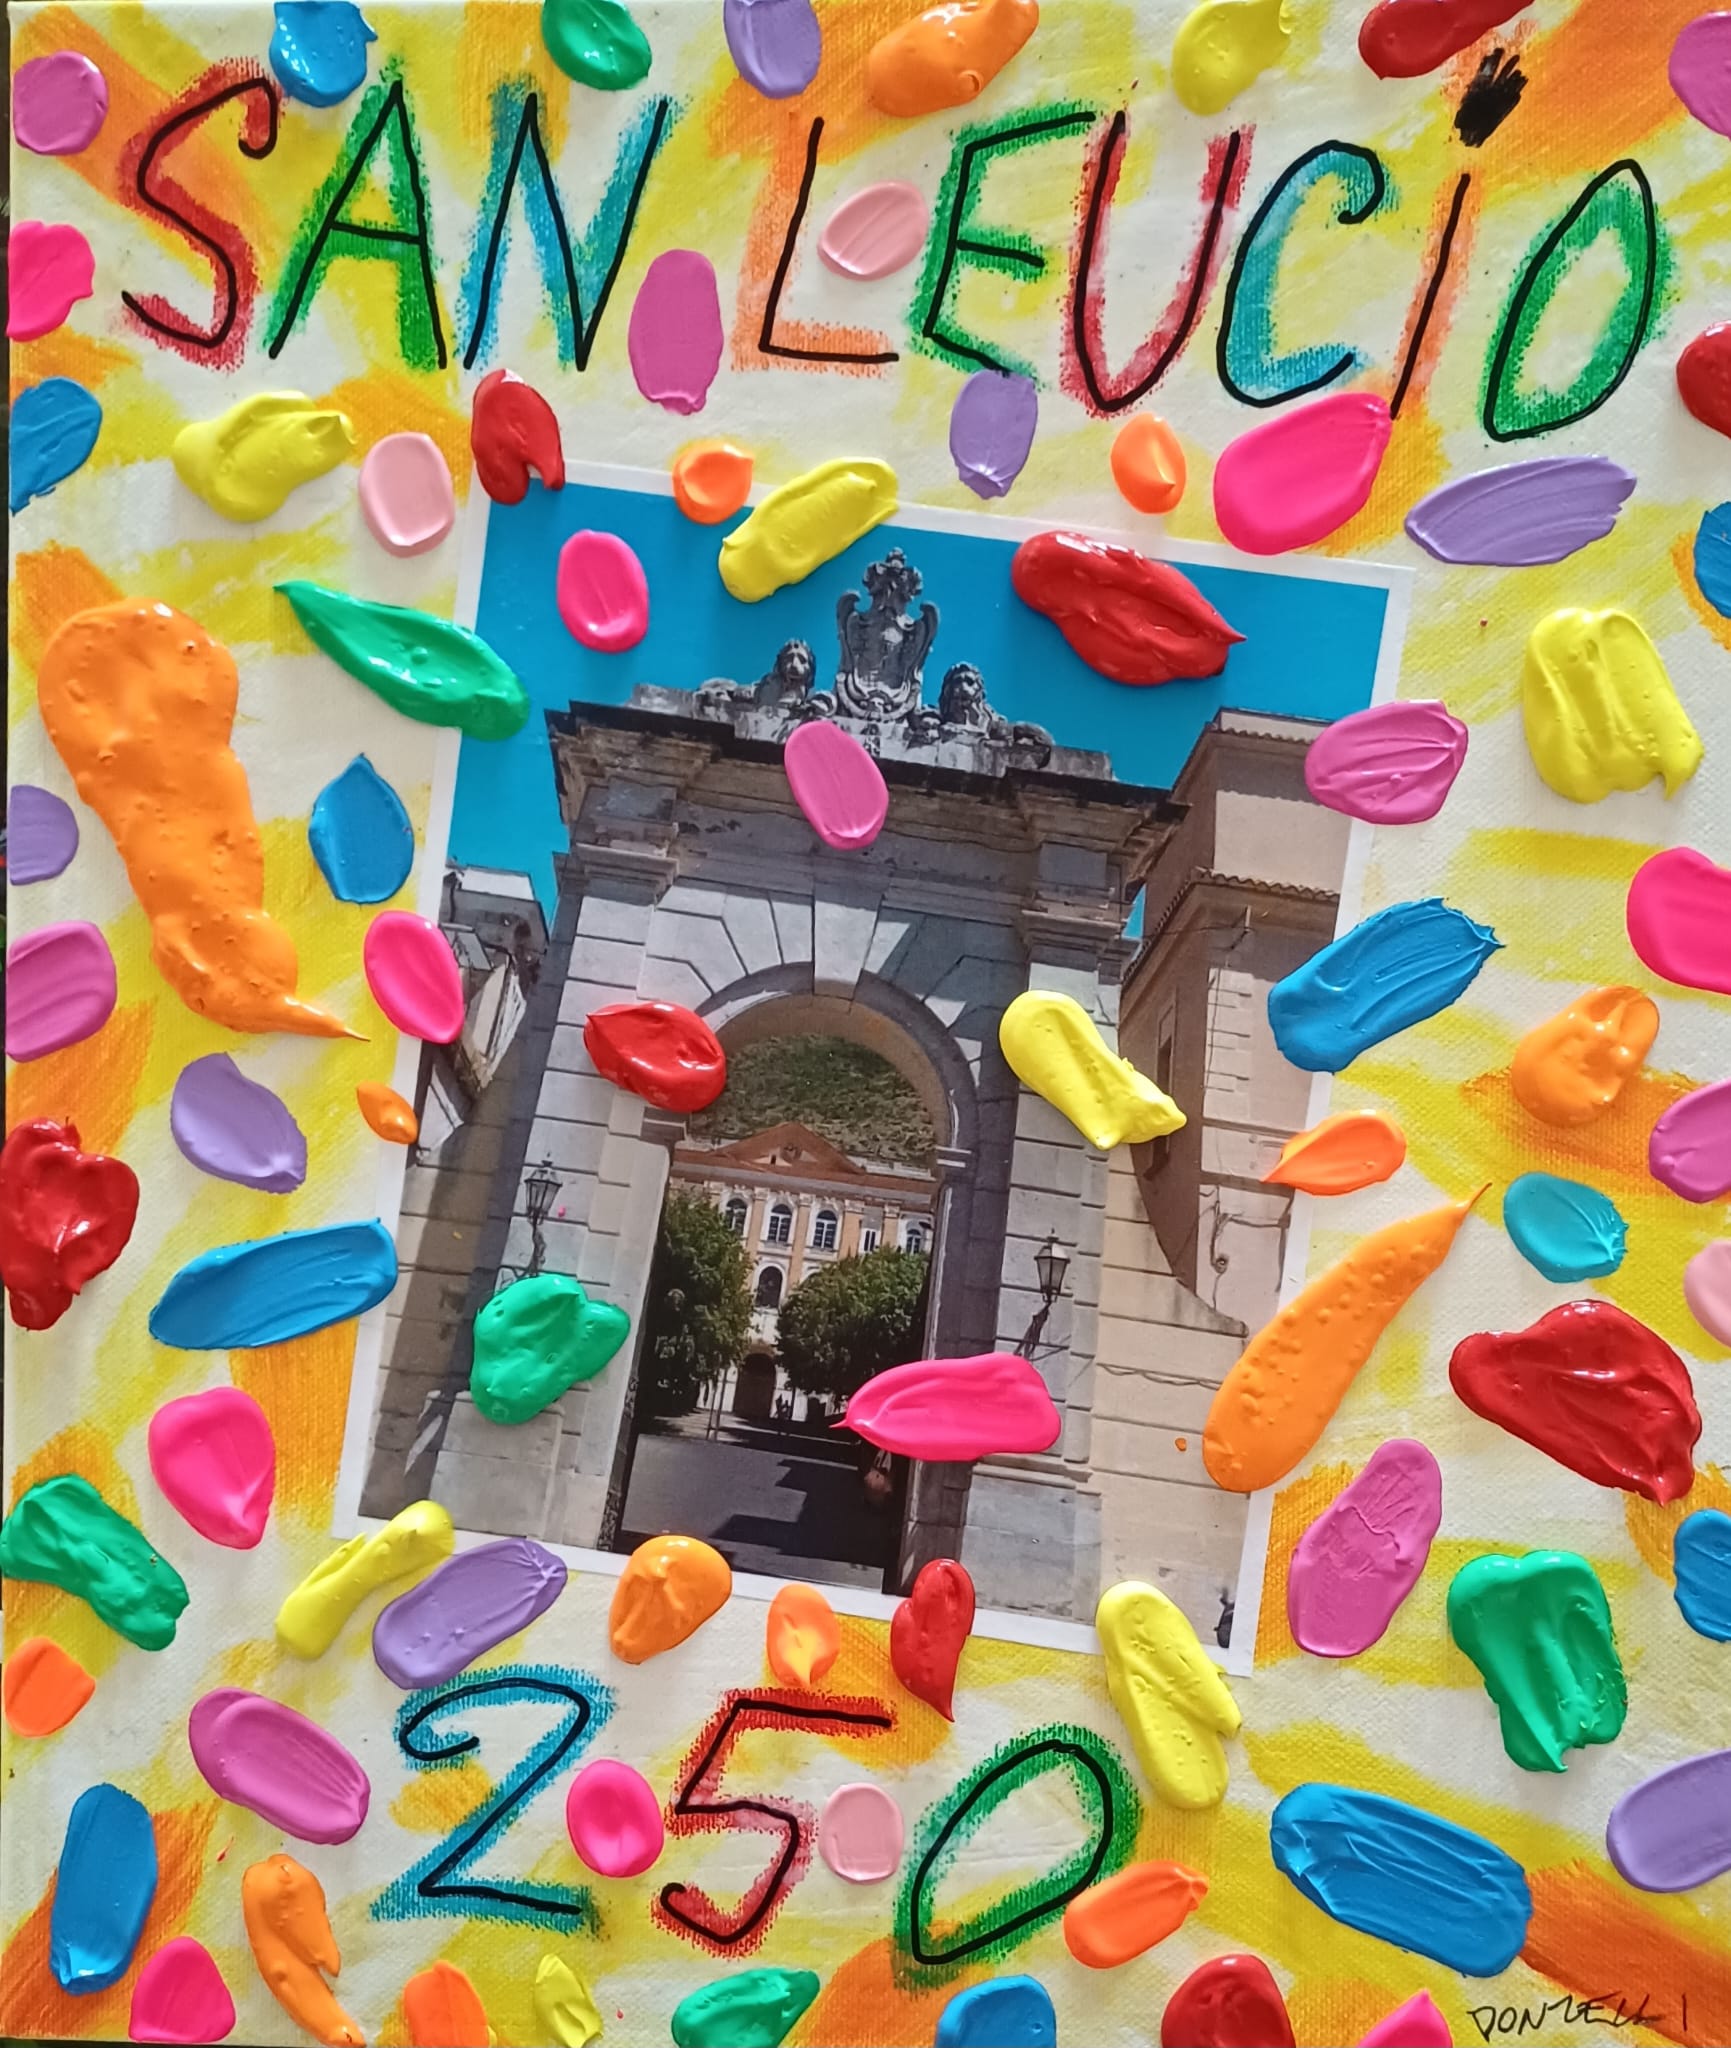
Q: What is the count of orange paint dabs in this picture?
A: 14